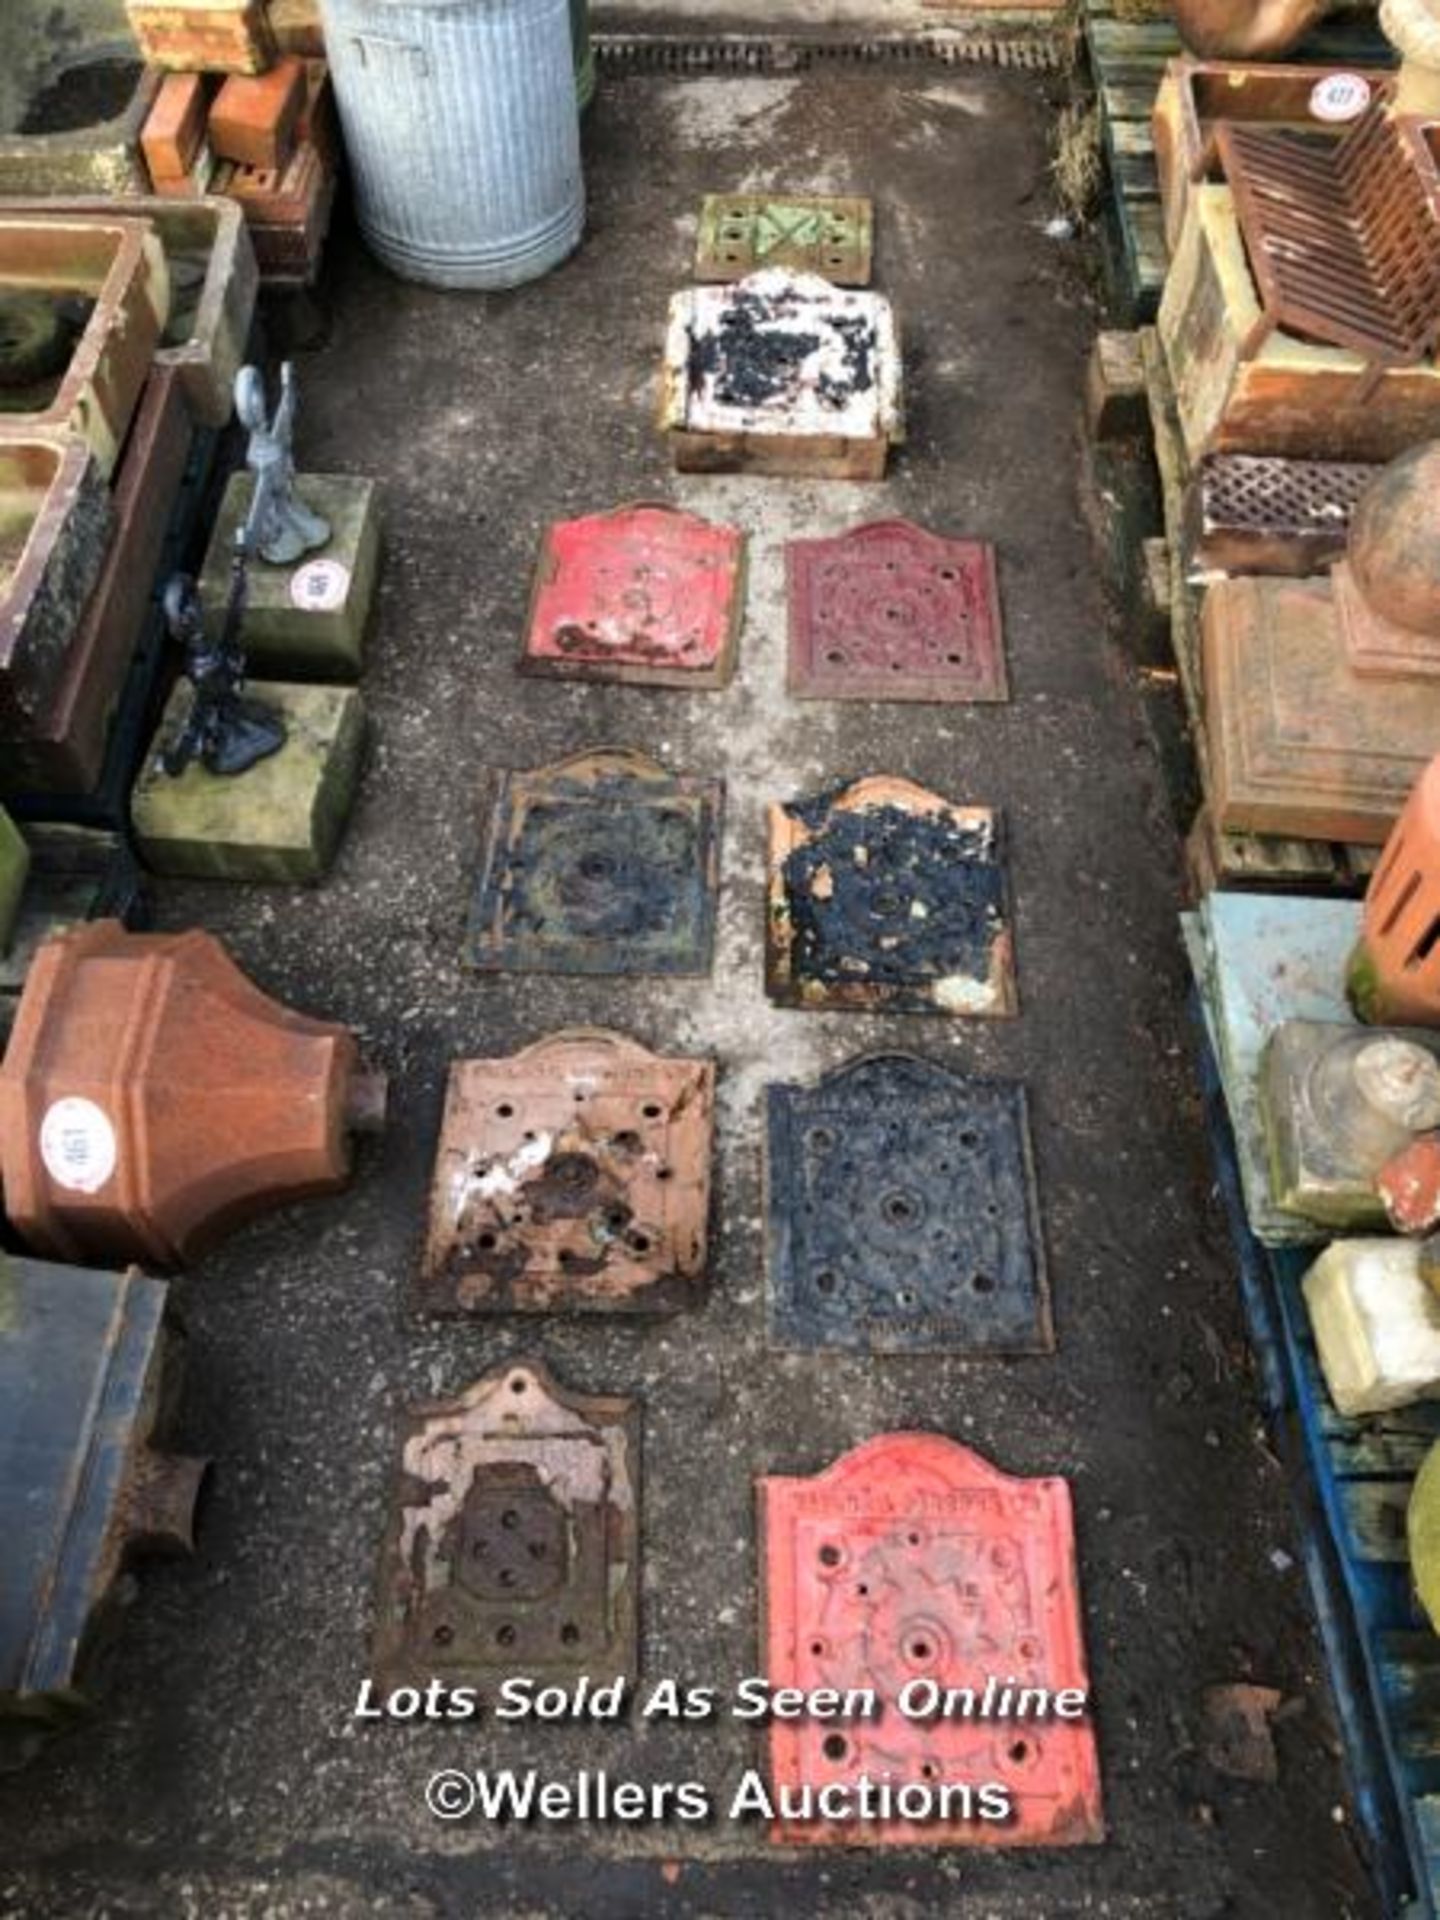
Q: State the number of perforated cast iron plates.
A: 10